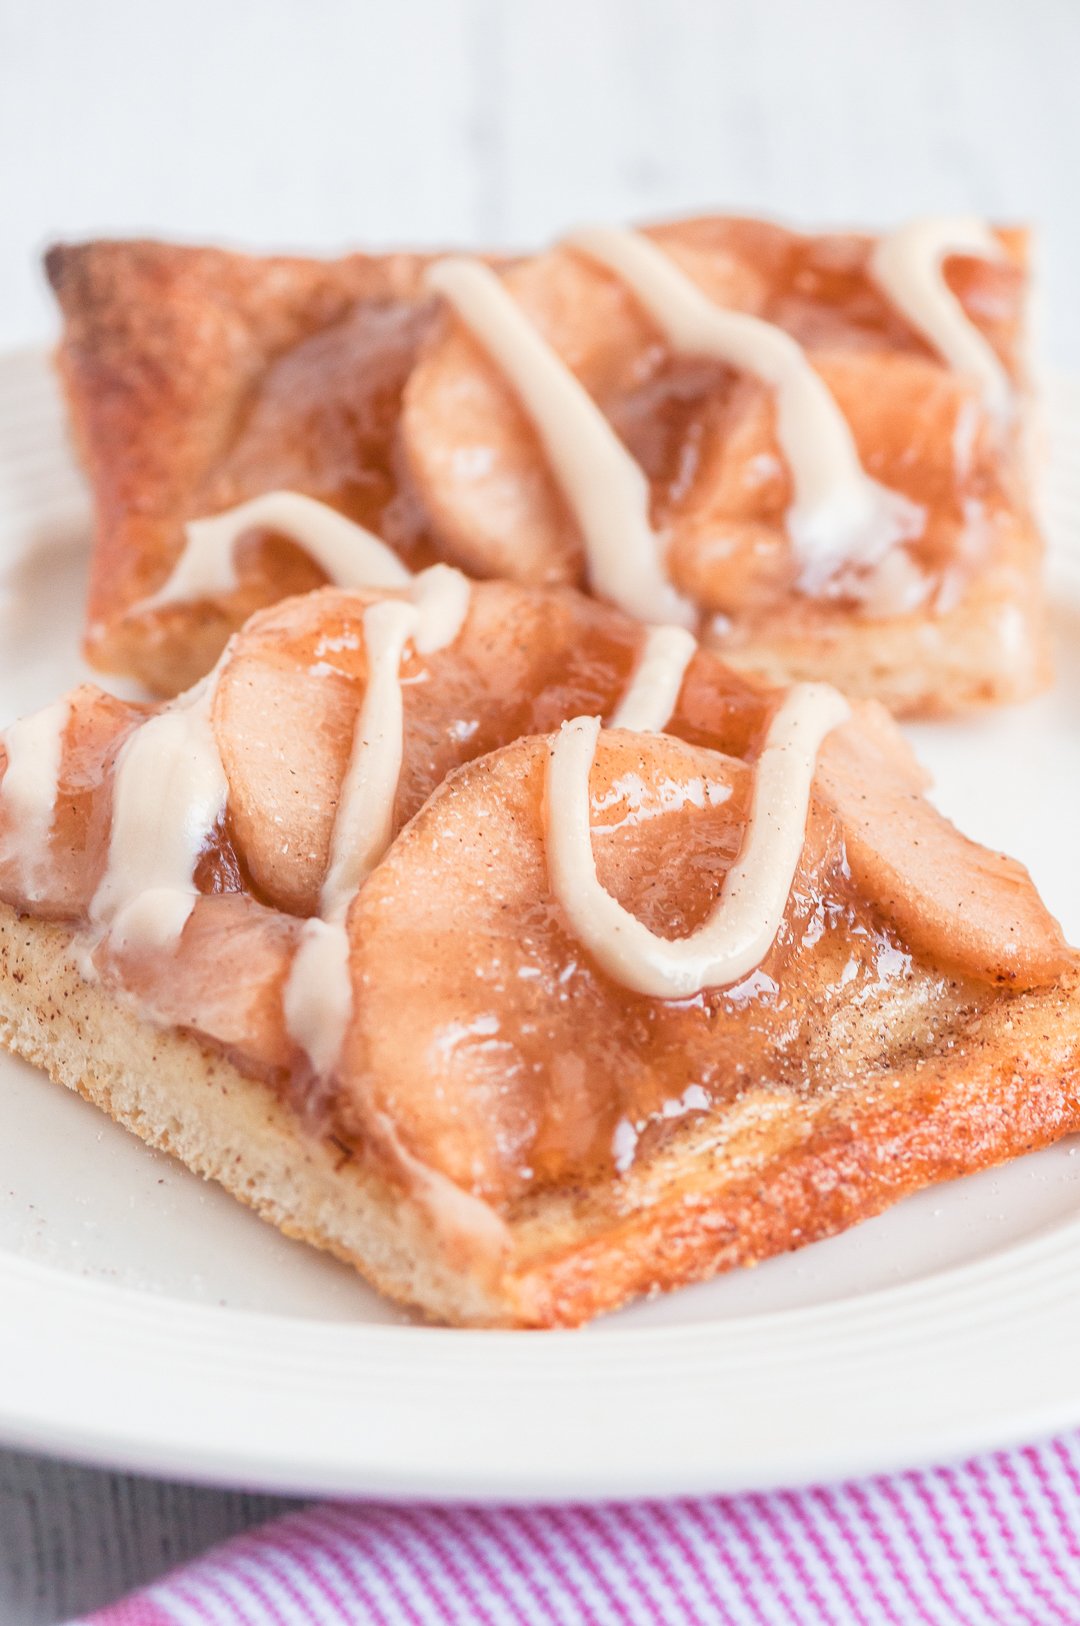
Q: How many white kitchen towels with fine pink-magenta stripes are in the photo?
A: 1